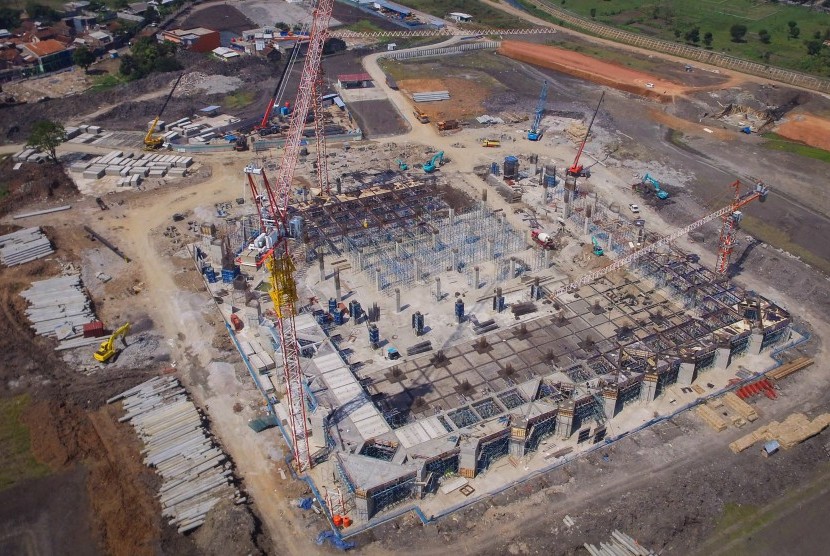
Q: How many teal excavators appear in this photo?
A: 4